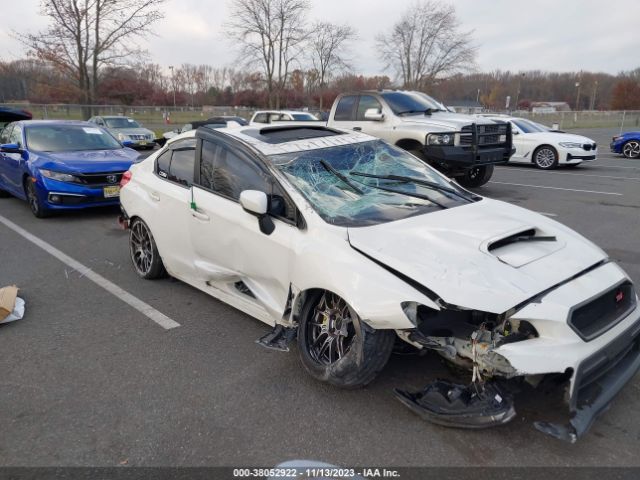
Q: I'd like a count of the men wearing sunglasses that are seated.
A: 0